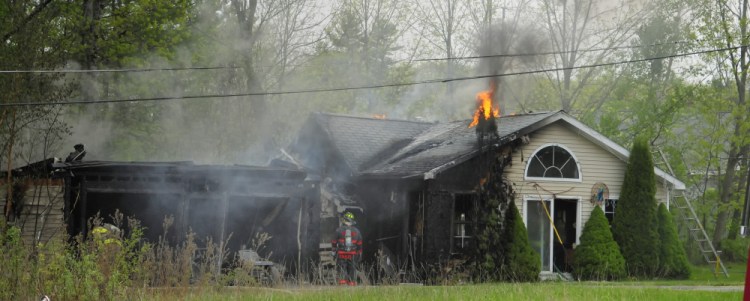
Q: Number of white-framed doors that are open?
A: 1